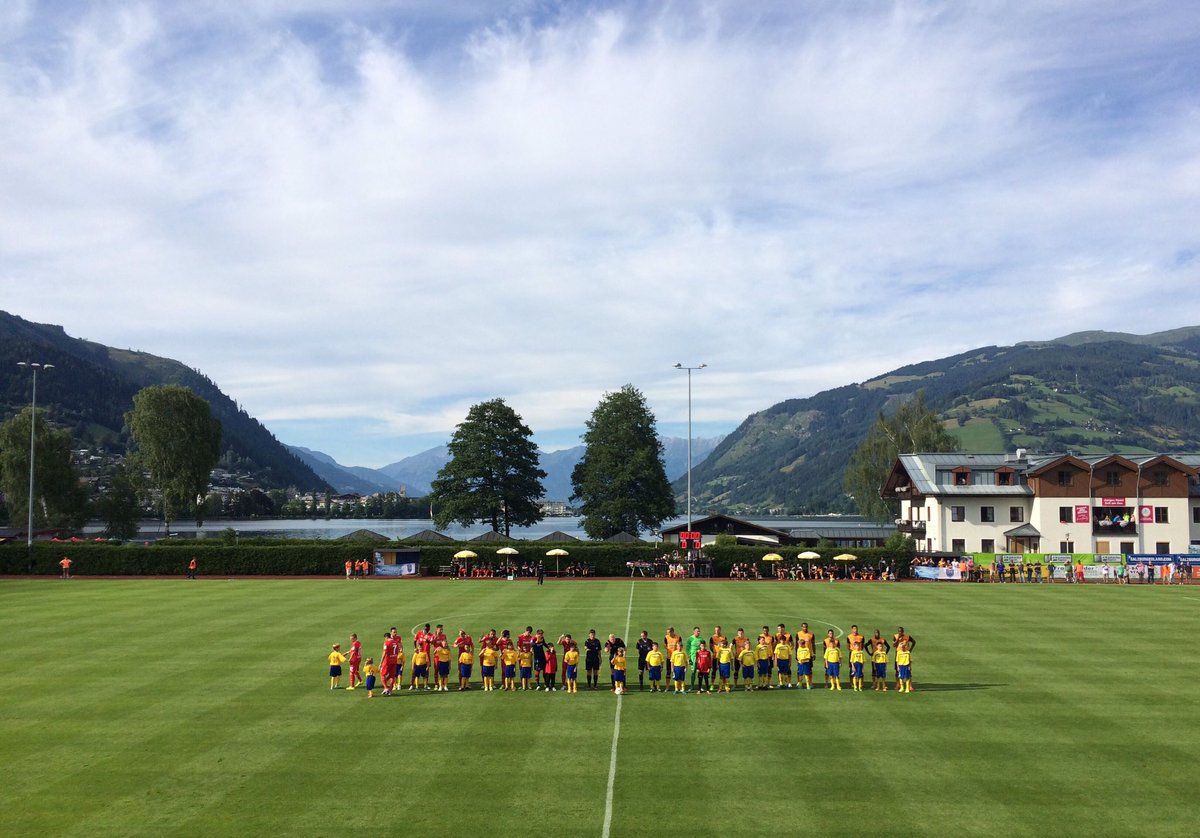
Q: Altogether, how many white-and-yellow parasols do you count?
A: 6